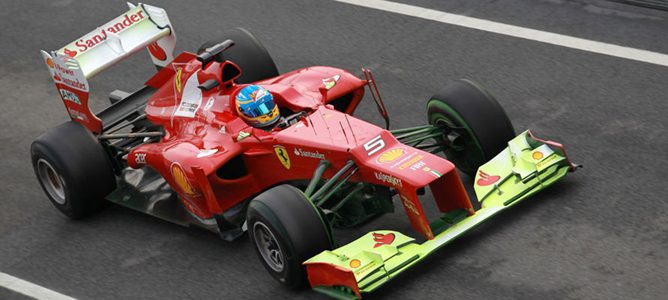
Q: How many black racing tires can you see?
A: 4